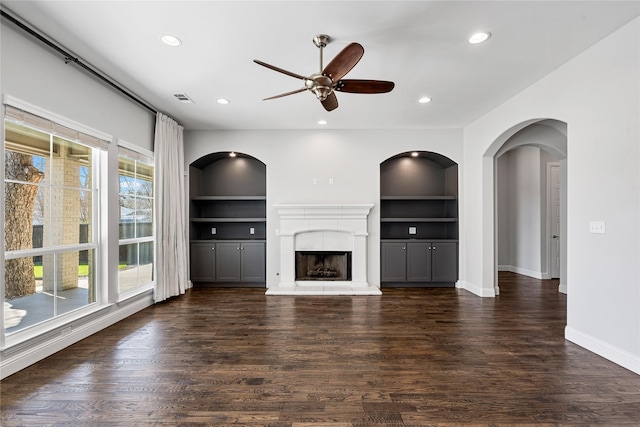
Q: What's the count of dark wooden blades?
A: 5